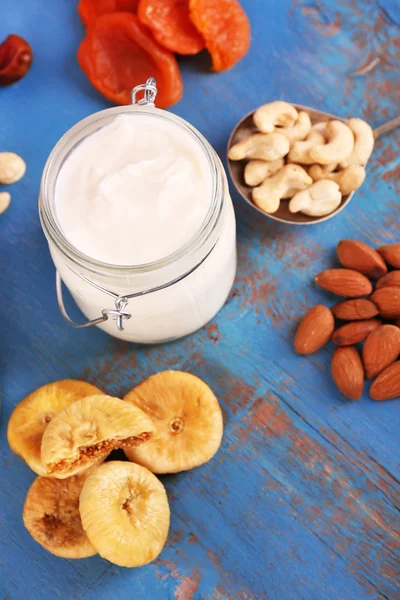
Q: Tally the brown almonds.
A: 11